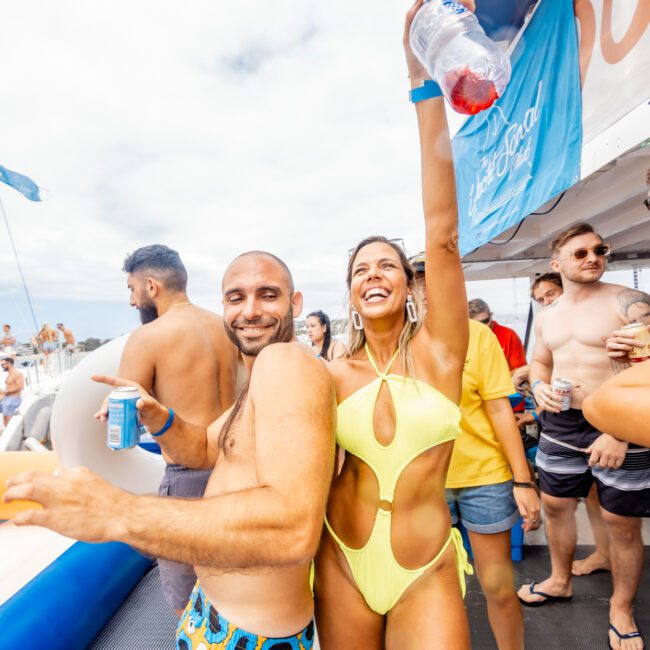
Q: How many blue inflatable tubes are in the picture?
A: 1